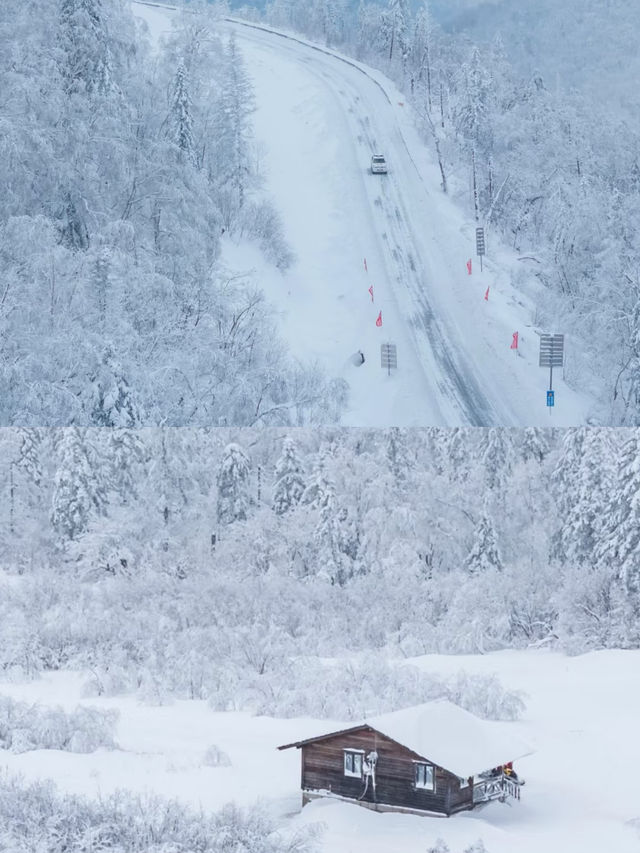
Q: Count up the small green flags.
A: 0